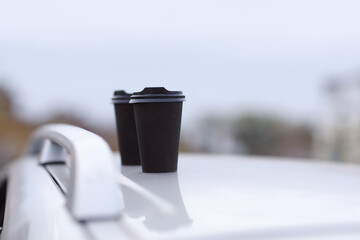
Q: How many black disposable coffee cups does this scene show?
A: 2